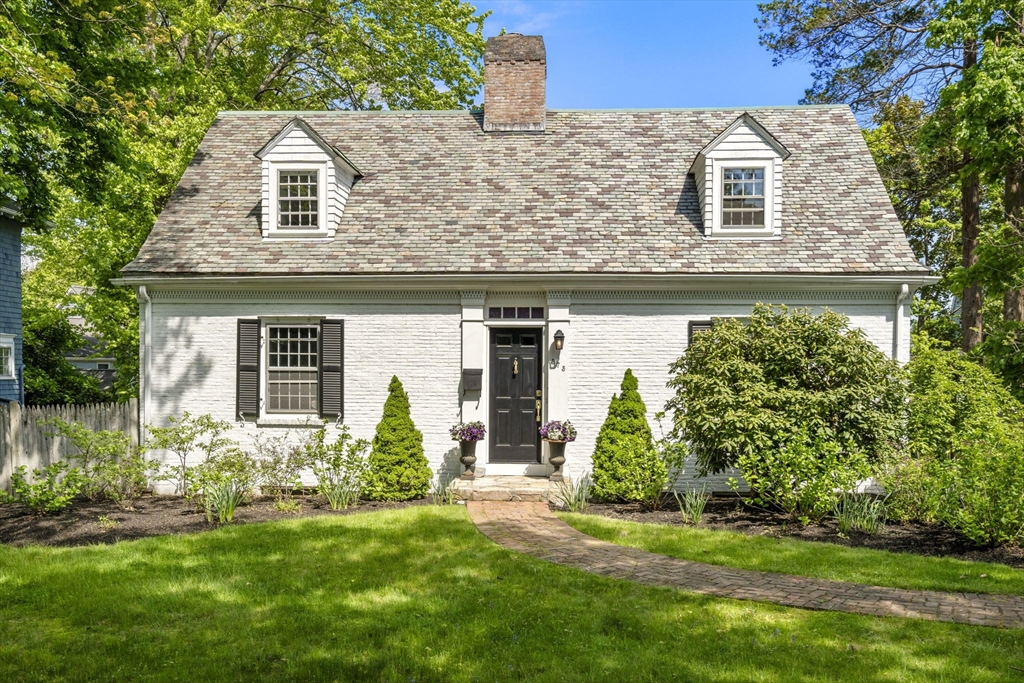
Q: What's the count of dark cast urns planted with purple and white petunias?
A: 2